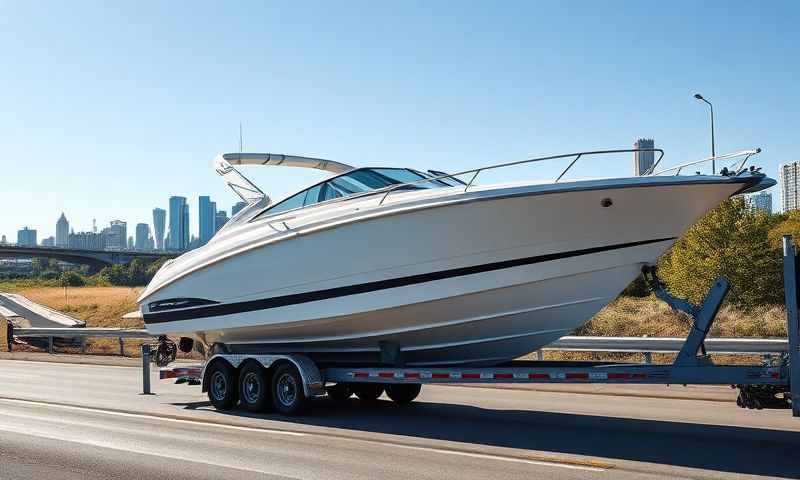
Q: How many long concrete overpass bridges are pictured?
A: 1